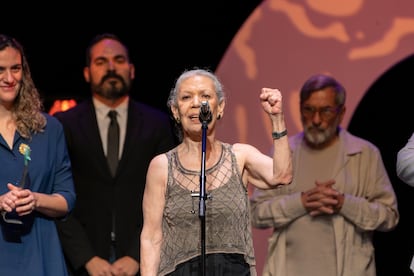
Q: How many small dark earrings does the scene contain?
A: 2